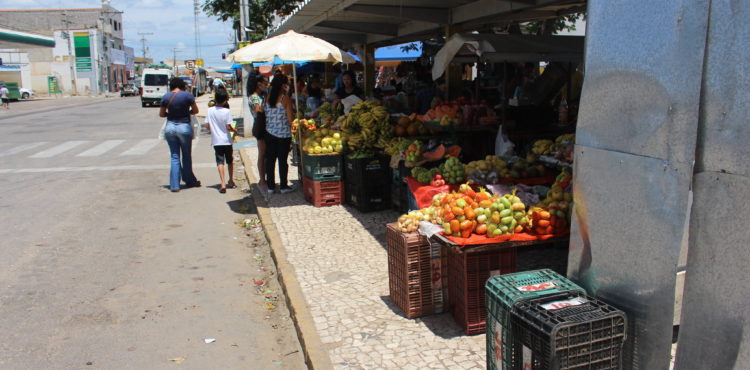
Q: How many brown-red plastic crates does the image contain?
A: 3